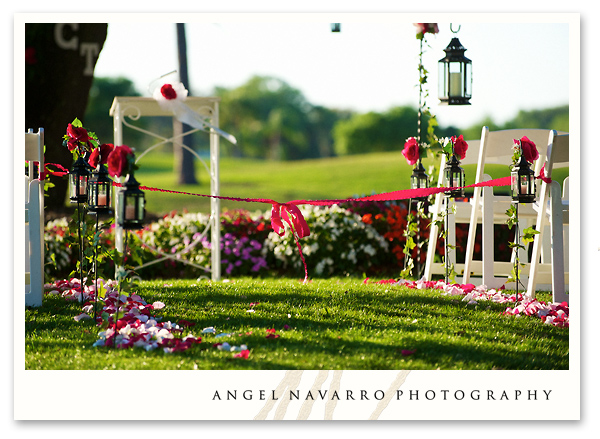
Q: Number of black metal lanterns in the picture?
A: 7